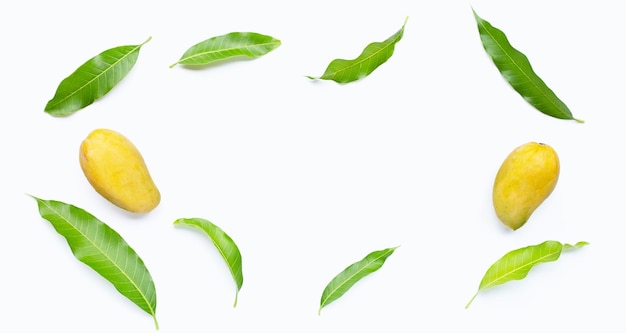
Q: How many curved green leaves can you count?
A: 8